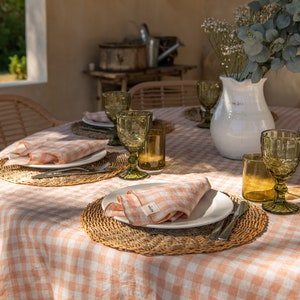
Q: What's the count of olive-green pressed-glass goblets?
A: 4